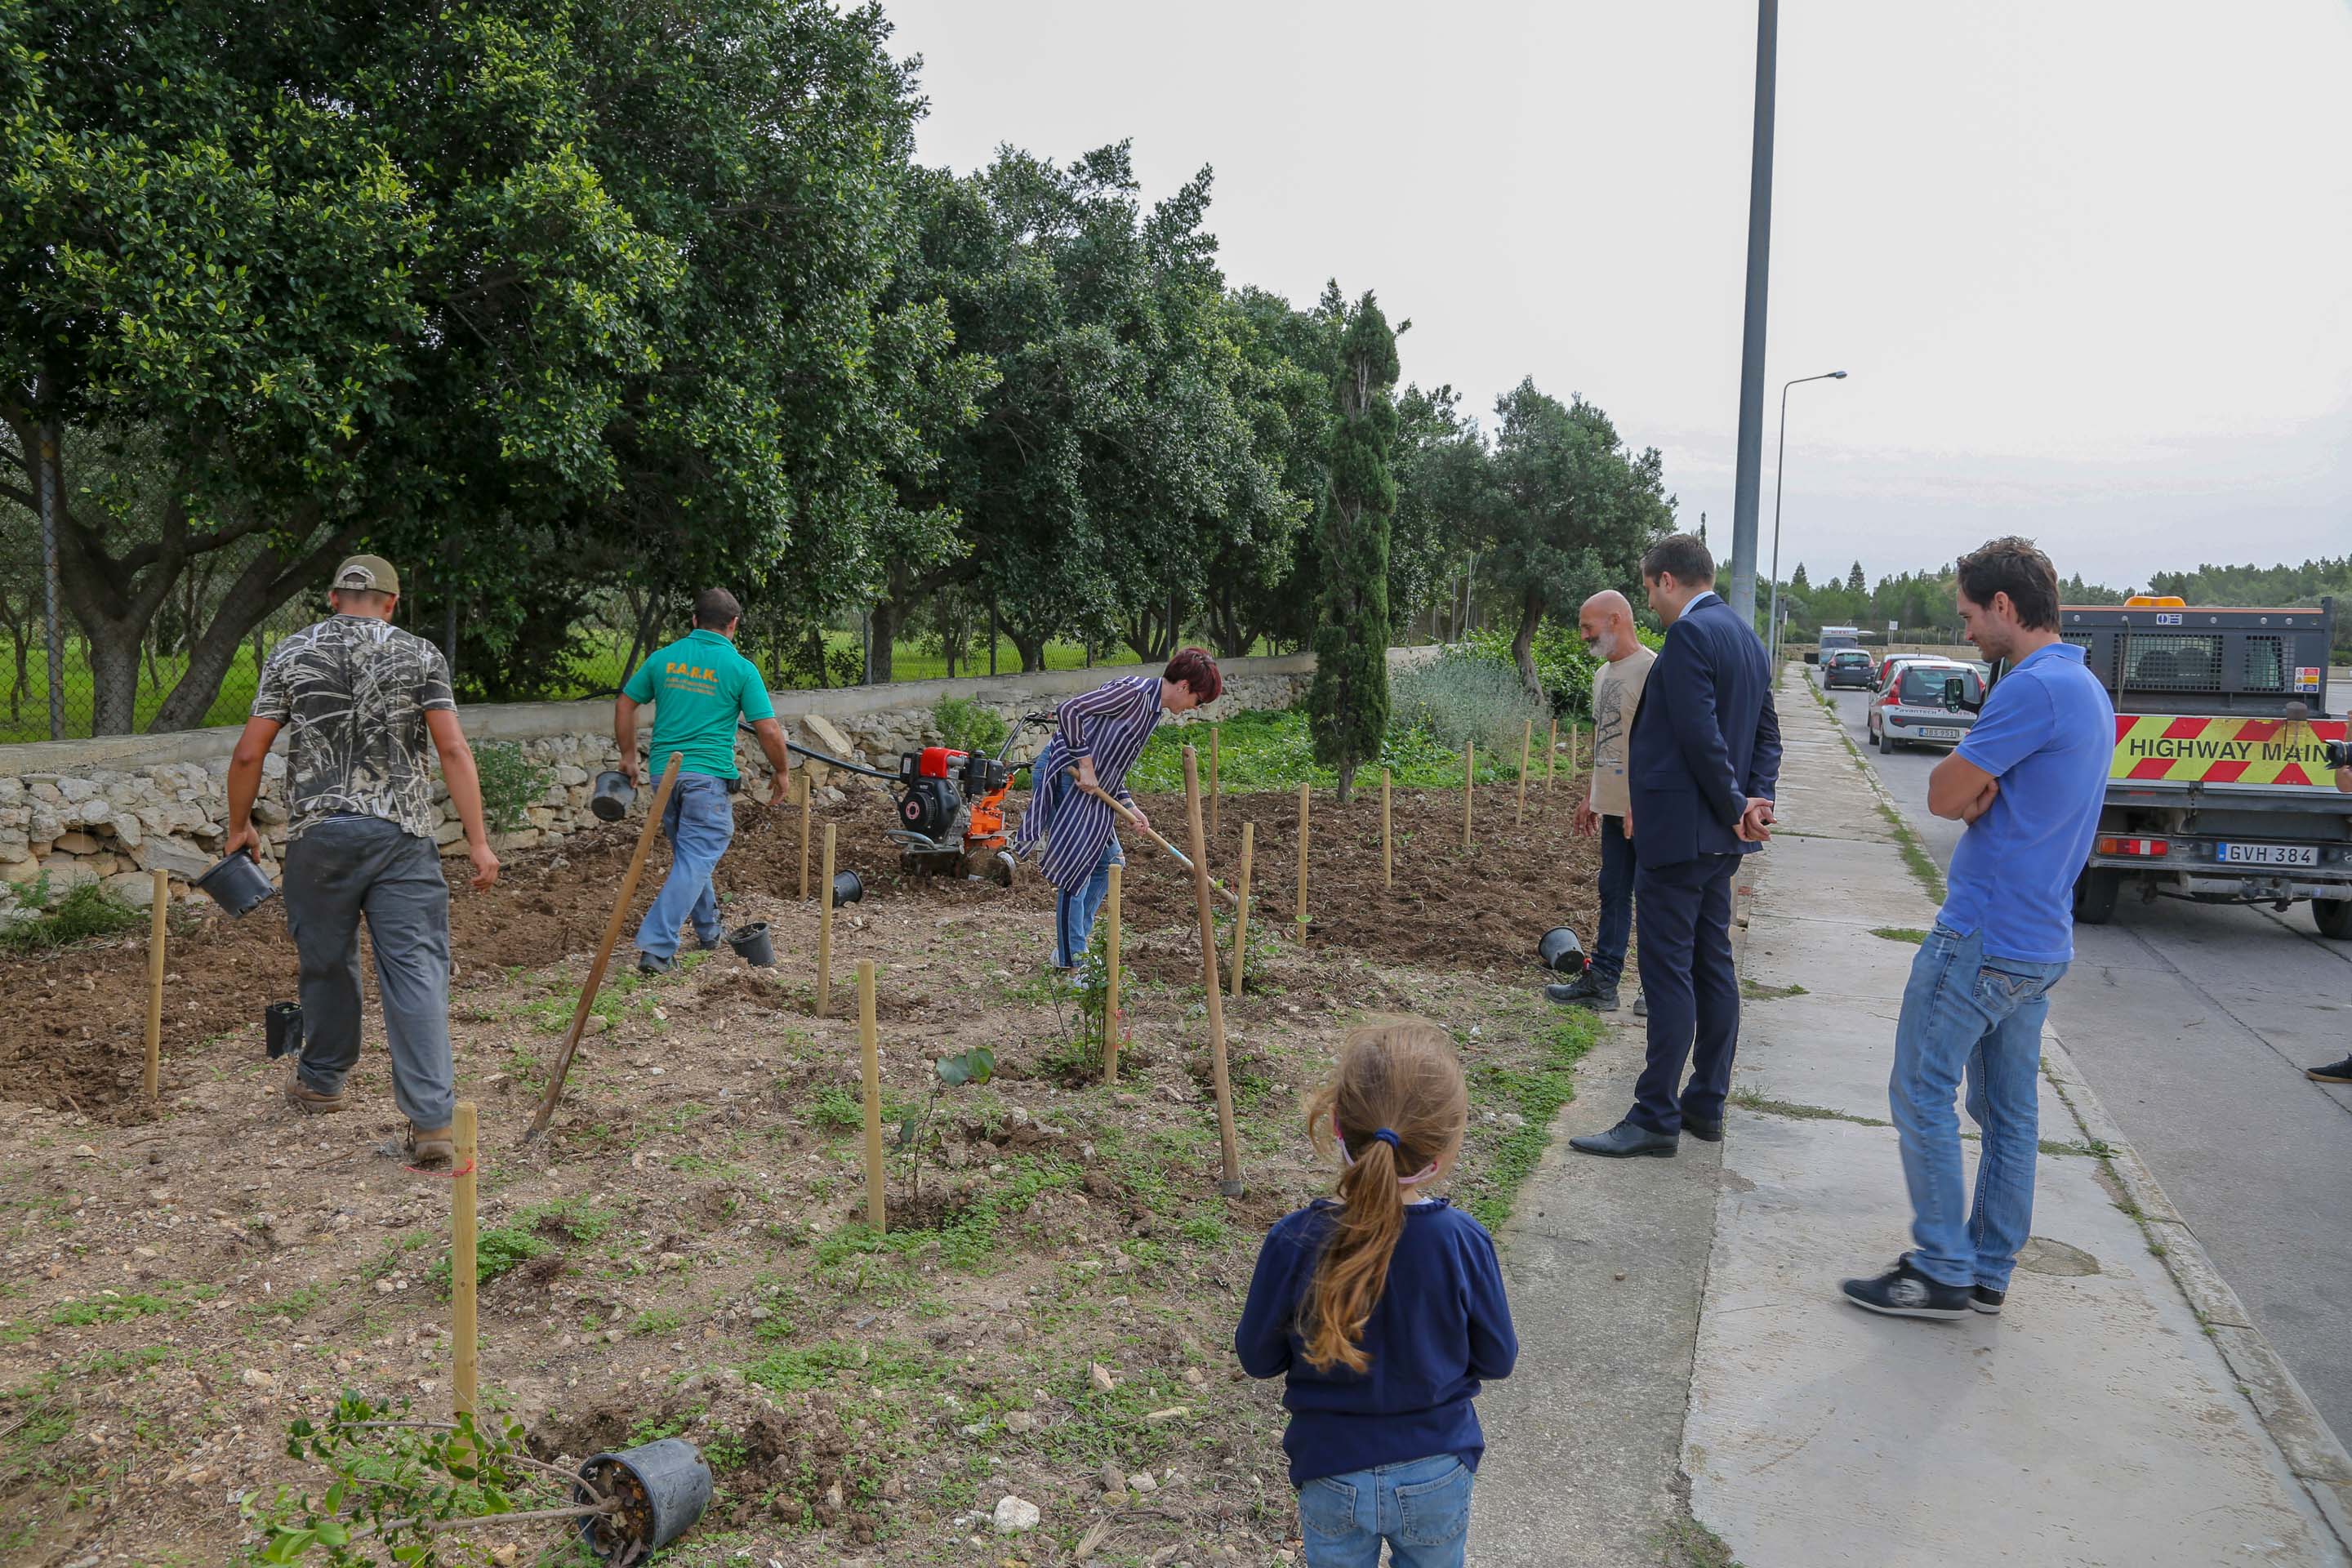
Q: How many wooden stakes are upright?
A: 14